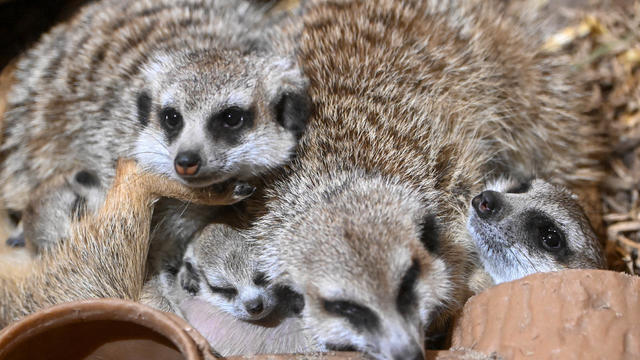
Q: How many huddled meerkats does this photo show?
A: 5